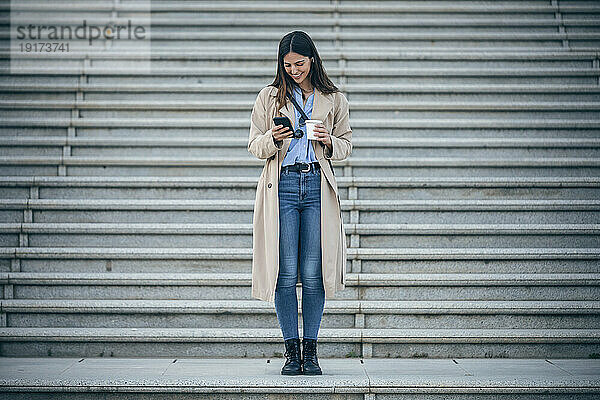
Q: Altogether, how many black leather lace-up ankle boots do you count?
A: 2